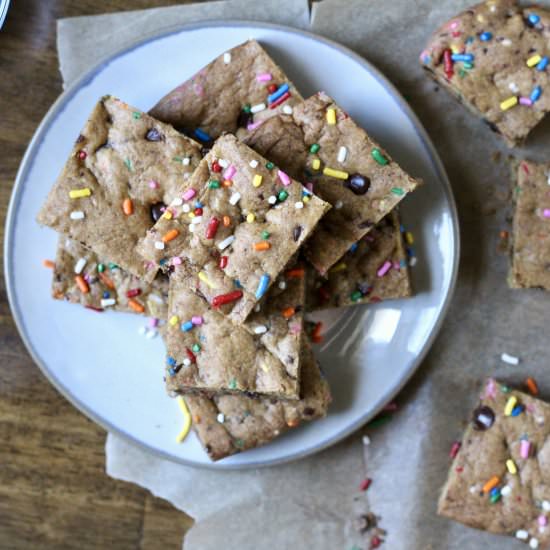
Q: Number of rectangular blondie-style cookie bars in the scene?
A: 11